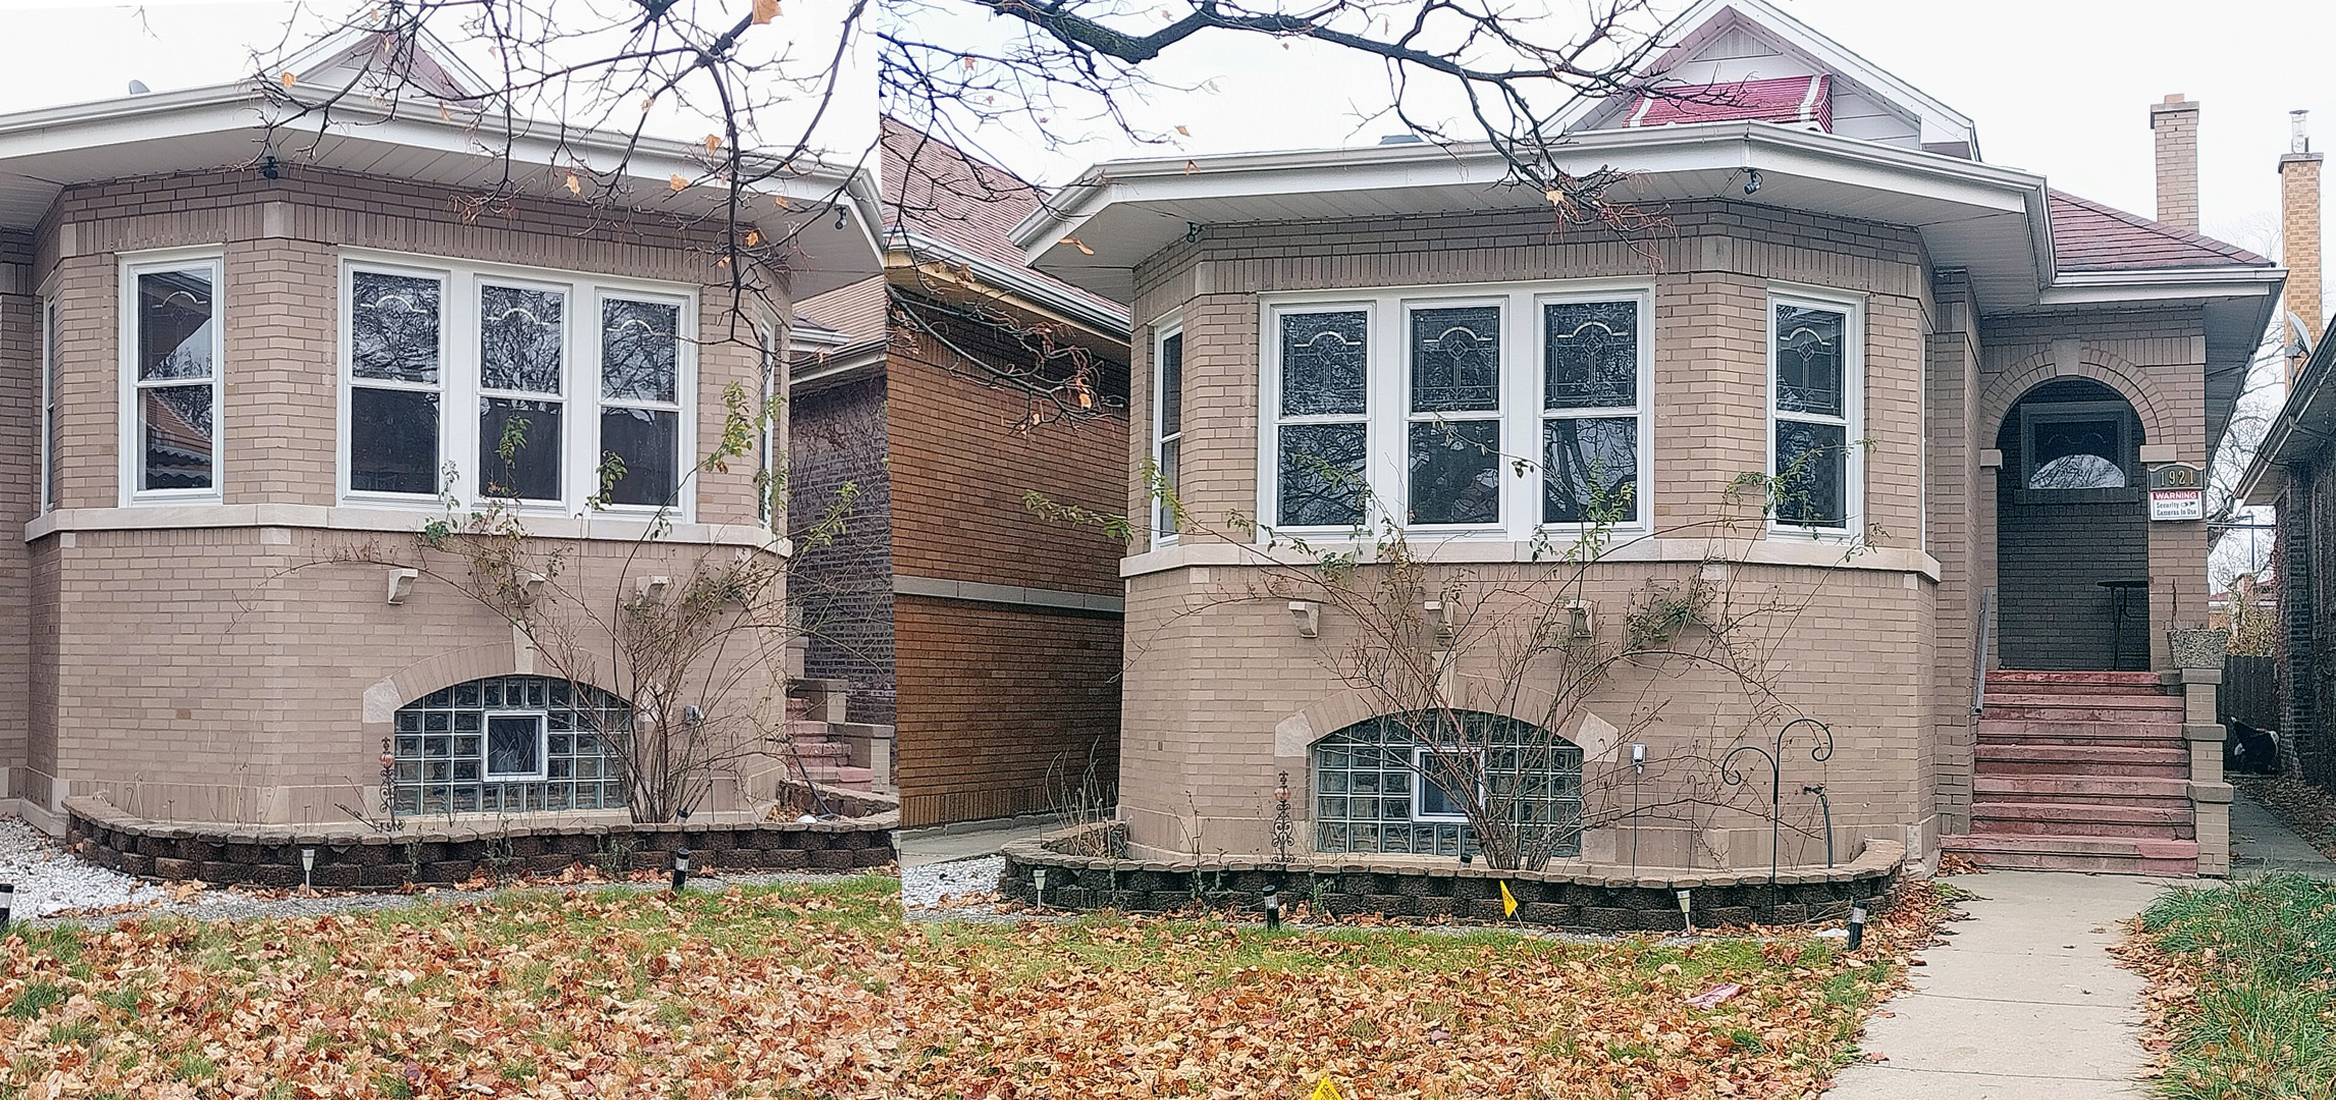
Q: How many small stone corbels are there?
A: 6